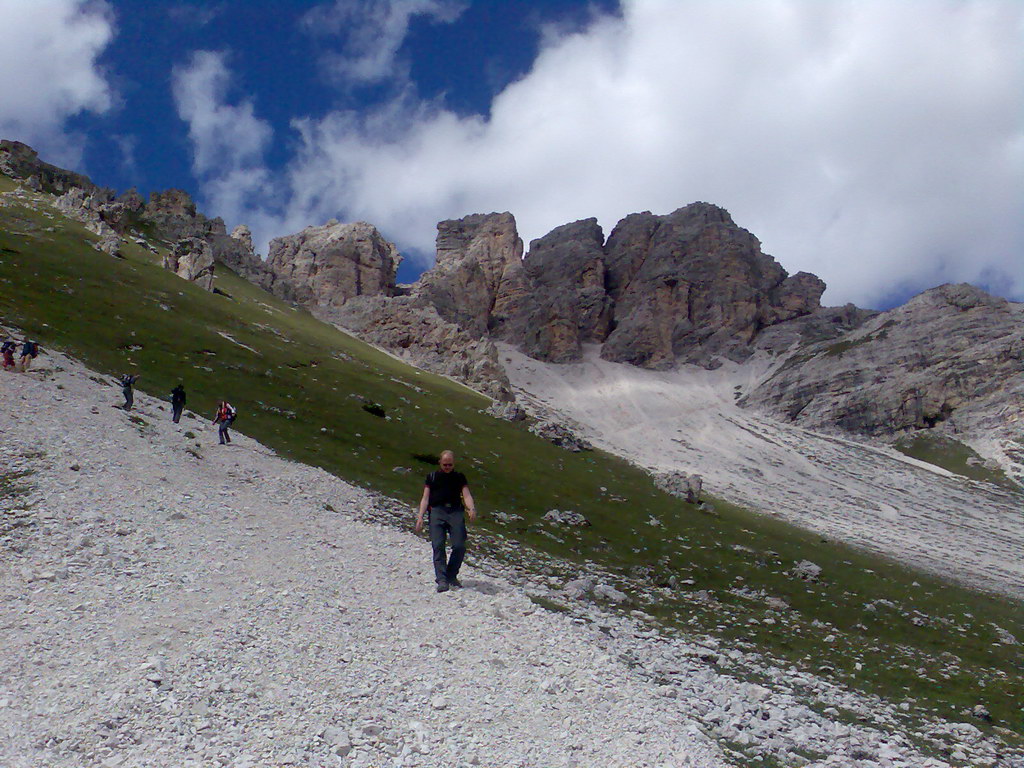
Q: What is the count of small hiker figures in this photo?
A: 5